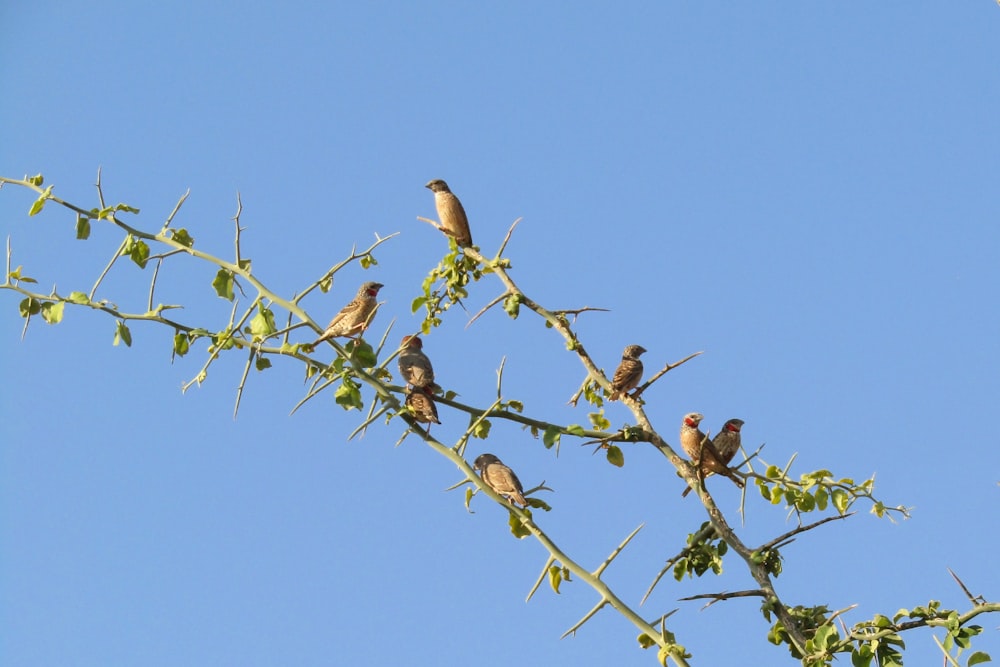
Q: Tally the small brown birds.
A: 8